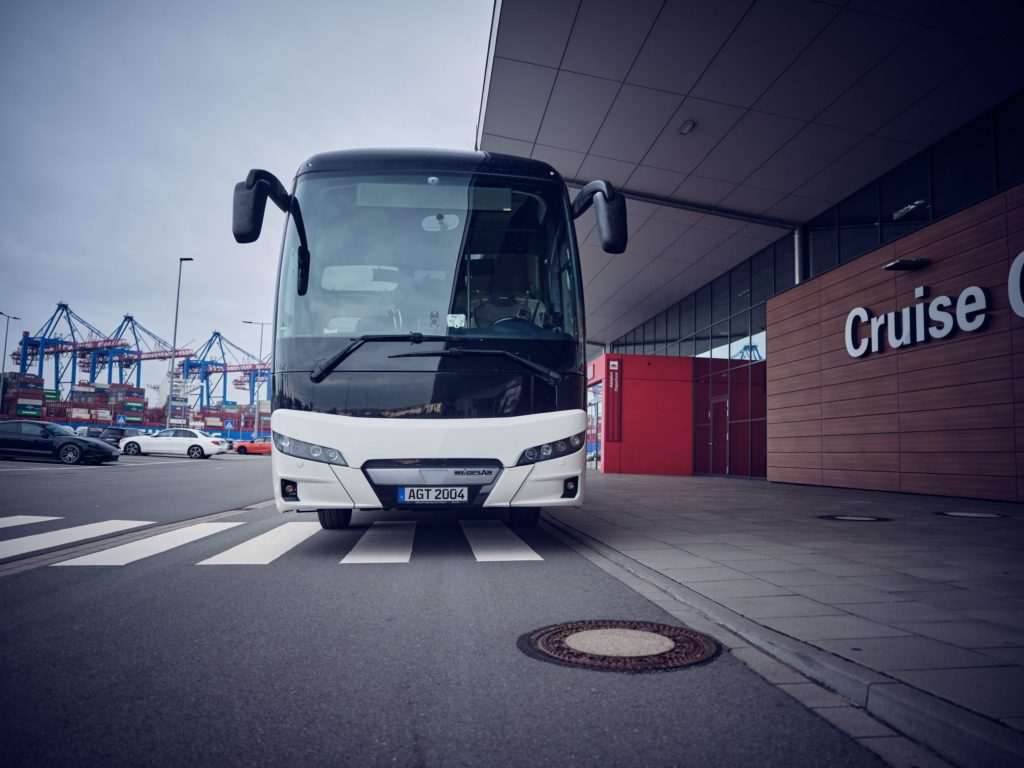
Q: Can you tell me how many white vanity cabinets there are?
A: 0